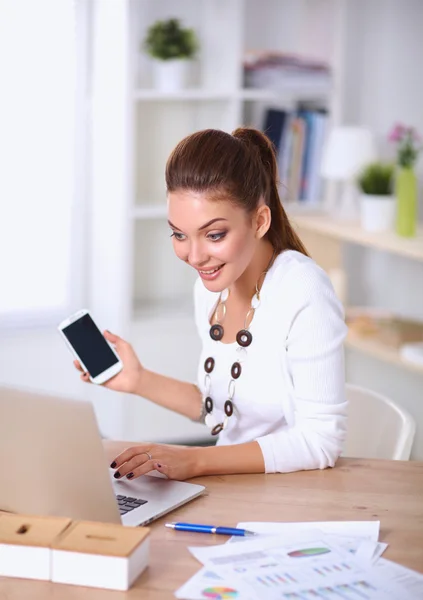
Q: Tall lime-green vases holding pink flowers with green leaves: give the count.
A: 1